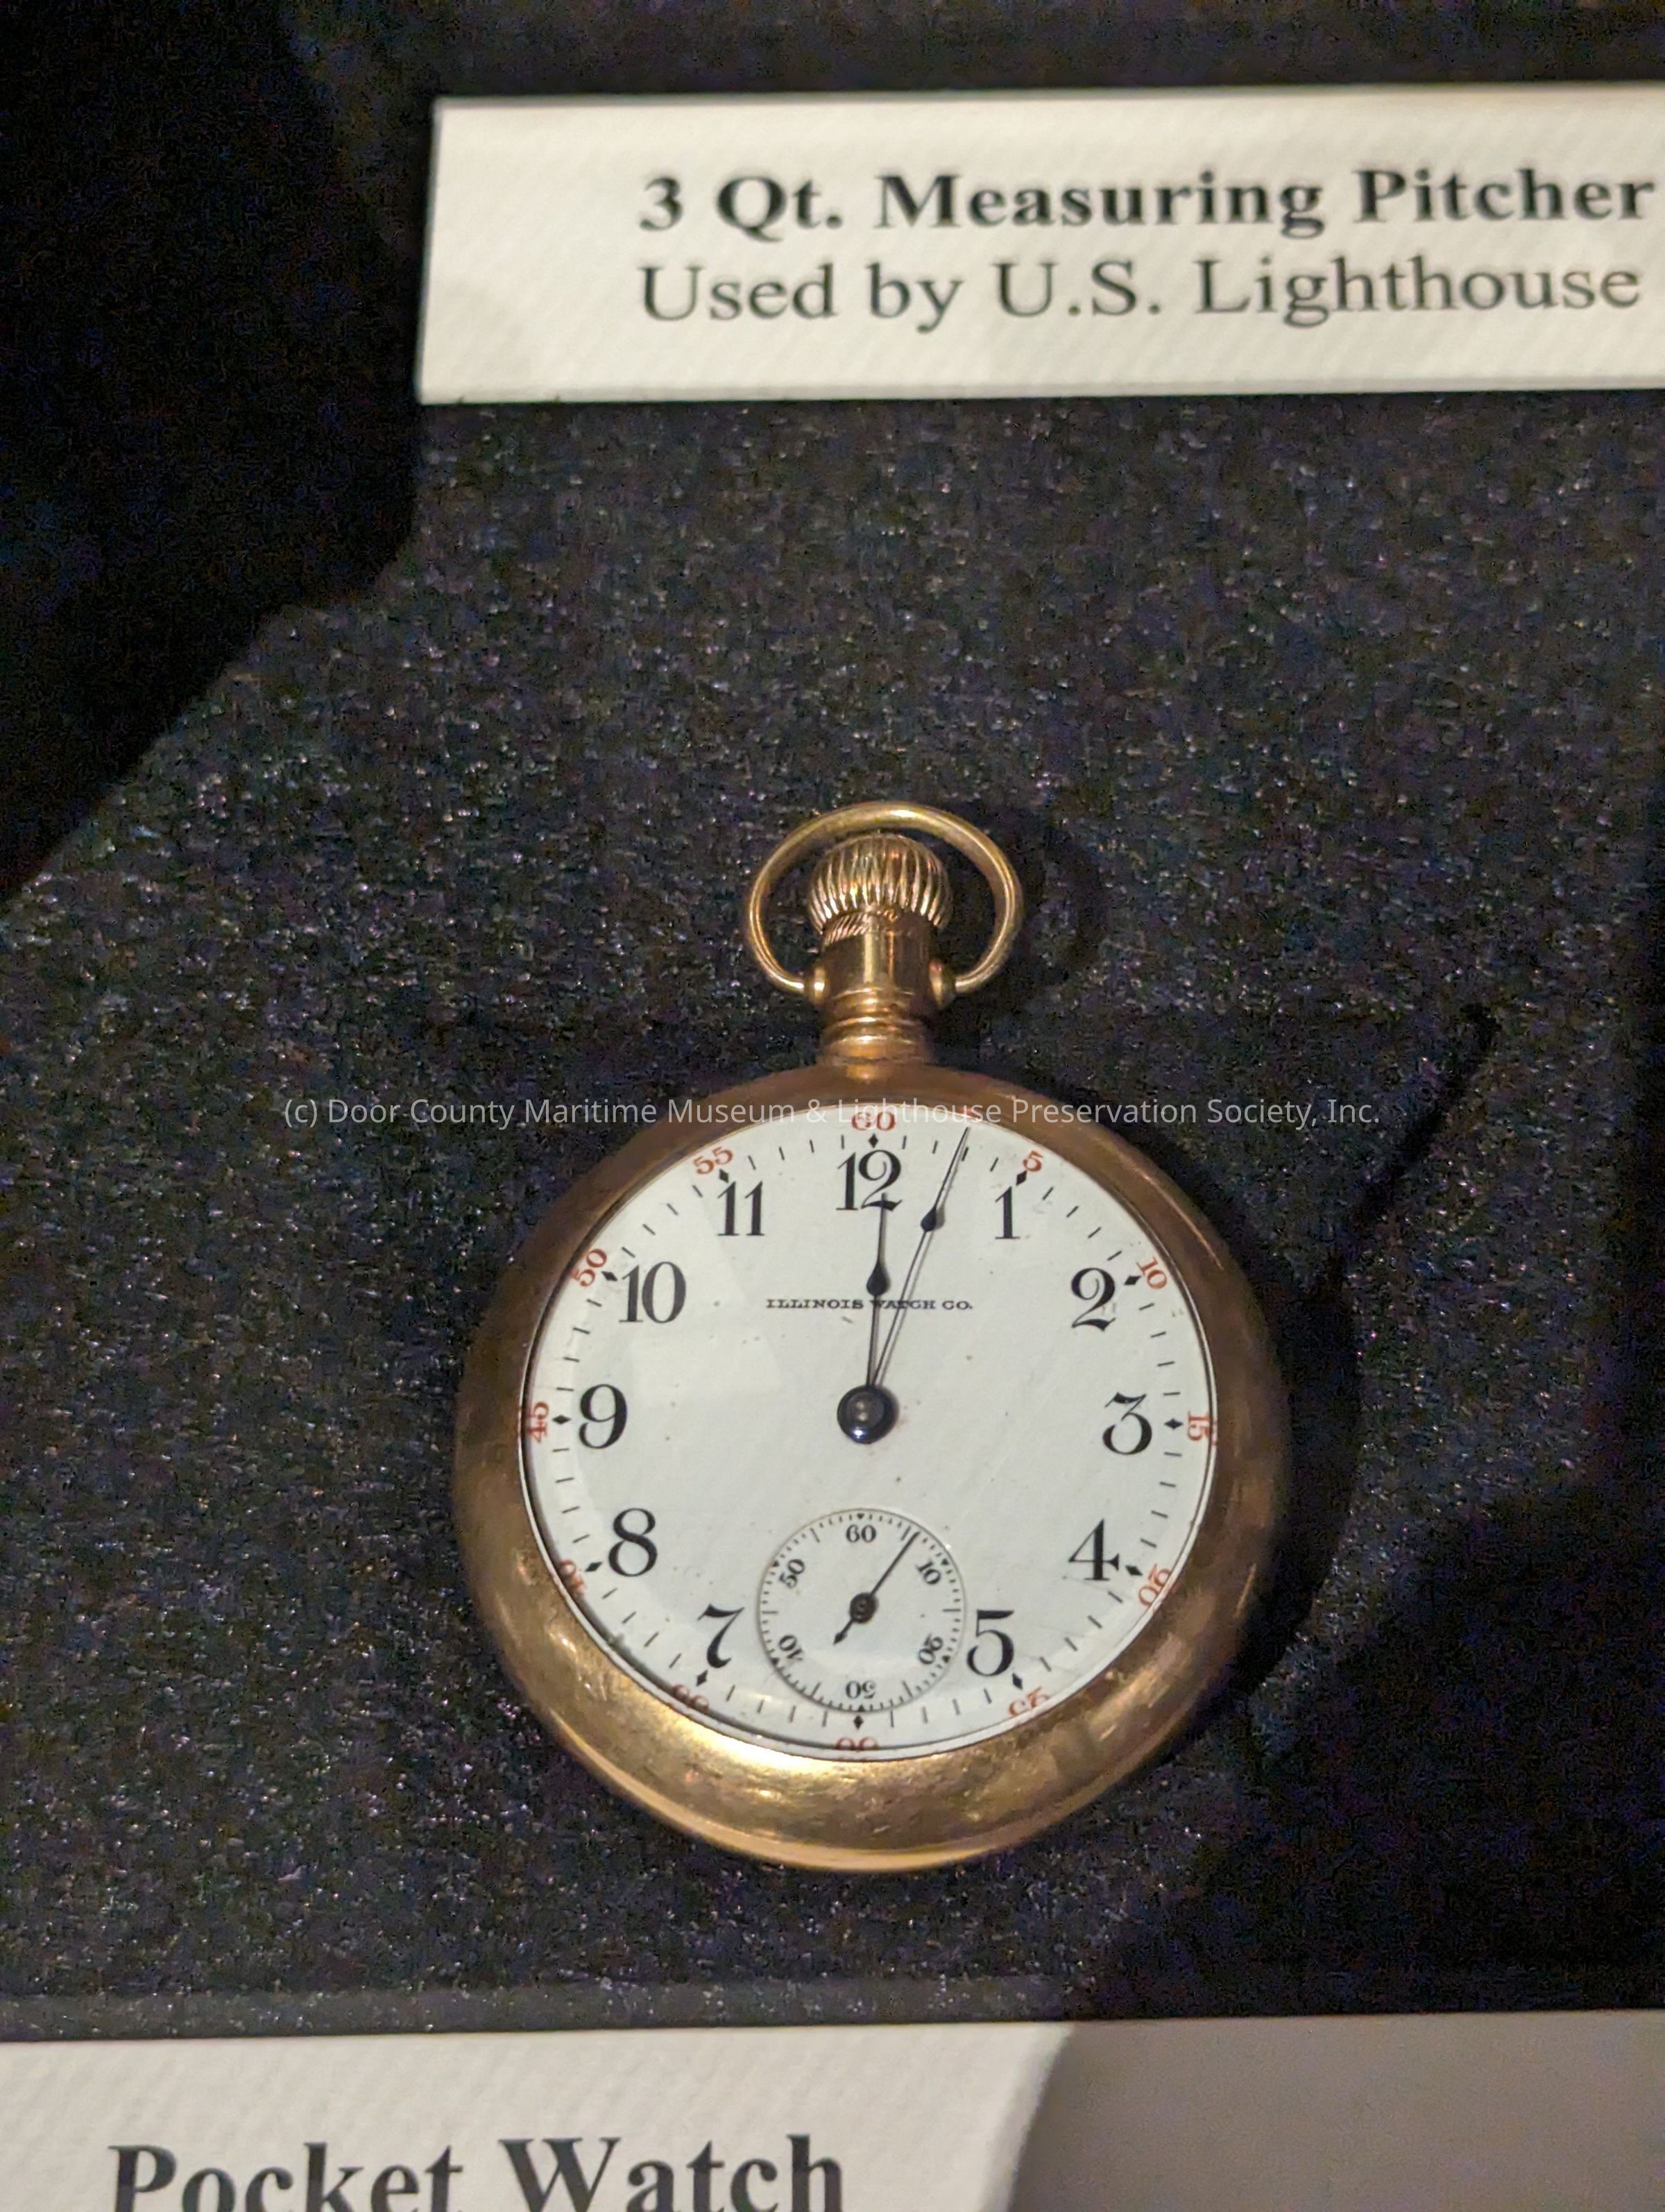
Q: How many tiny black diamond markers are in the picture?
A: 12